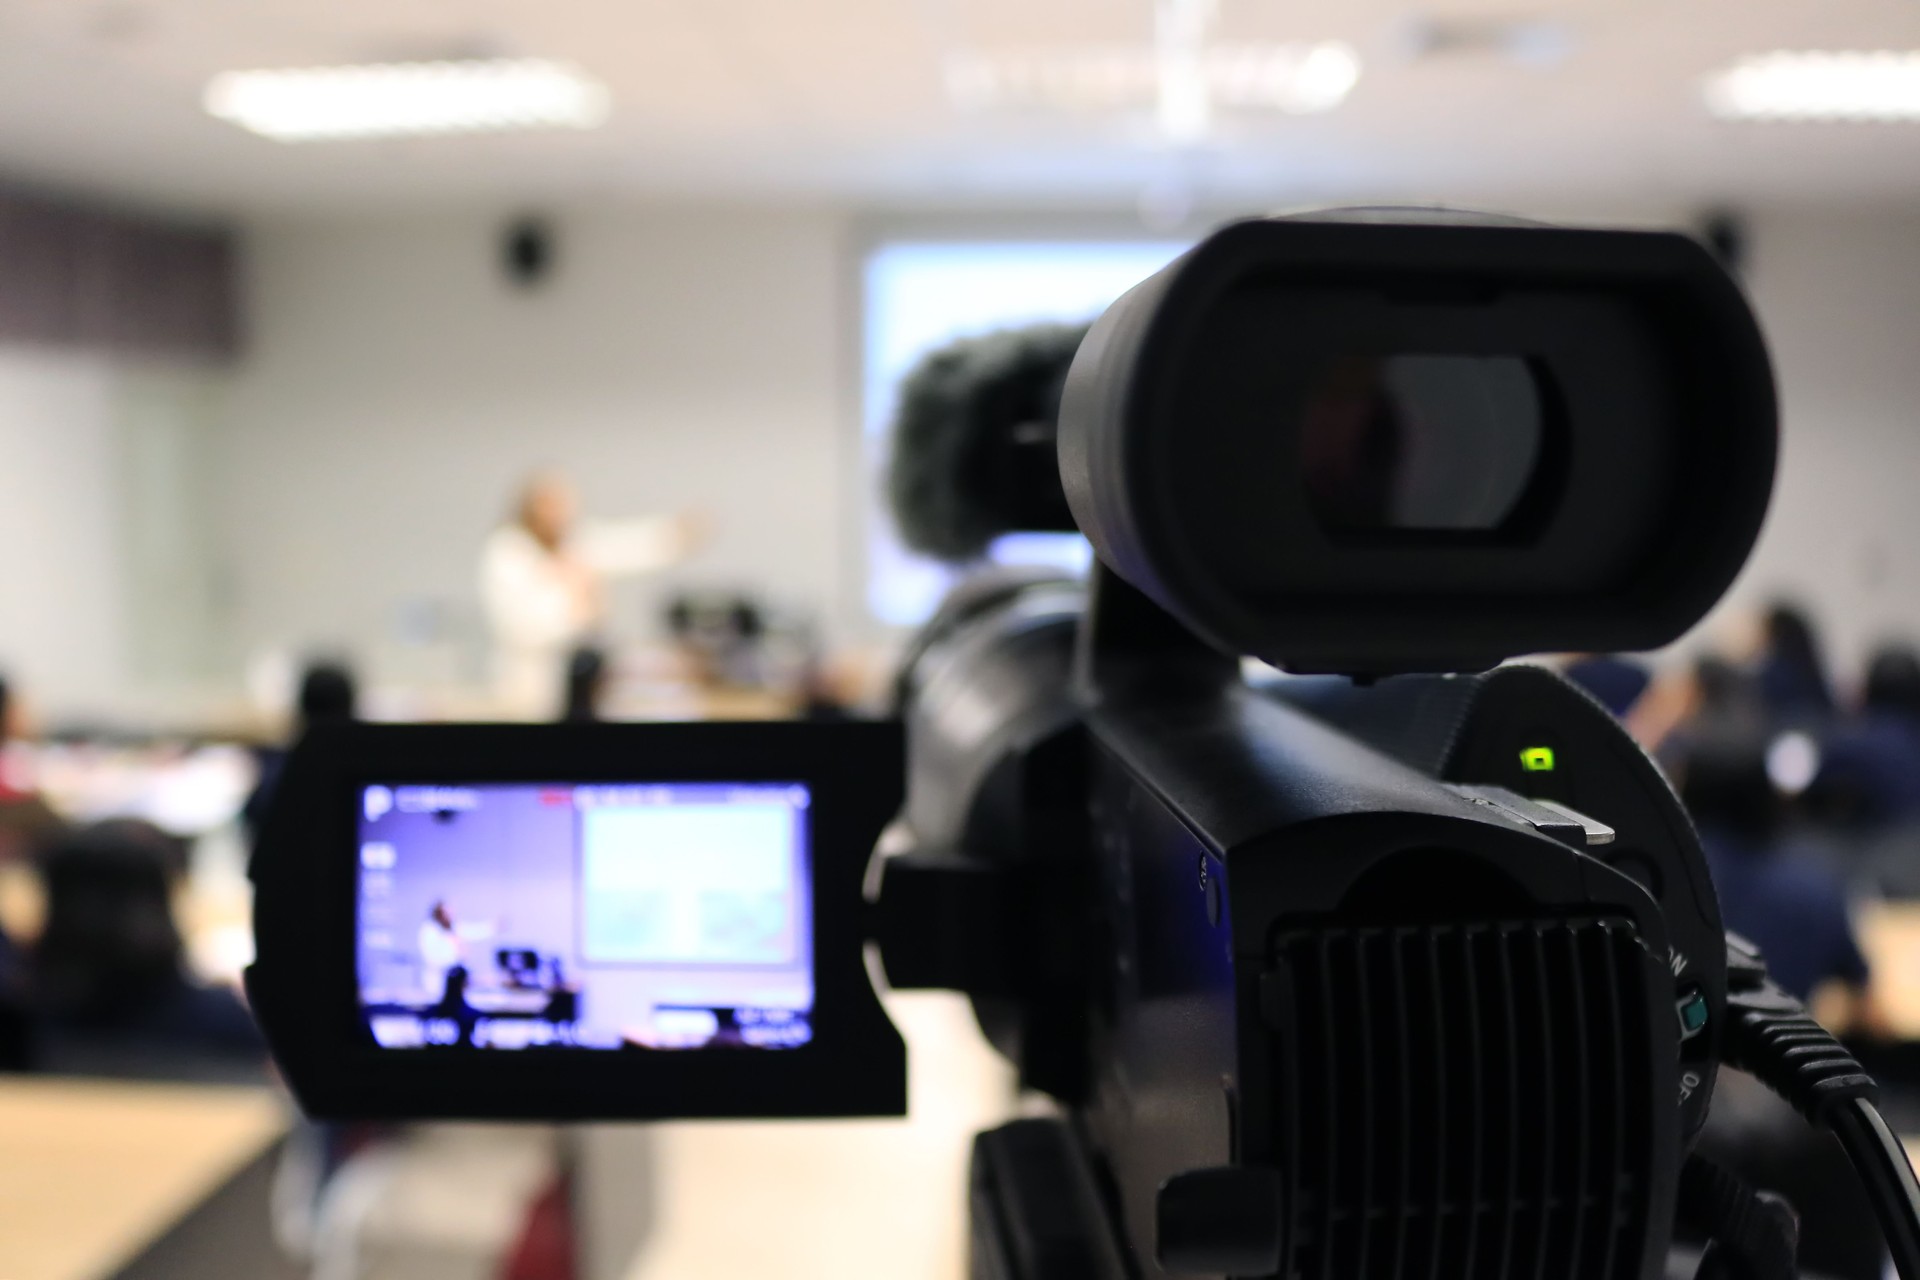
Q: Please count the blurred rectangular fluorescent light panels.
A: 3